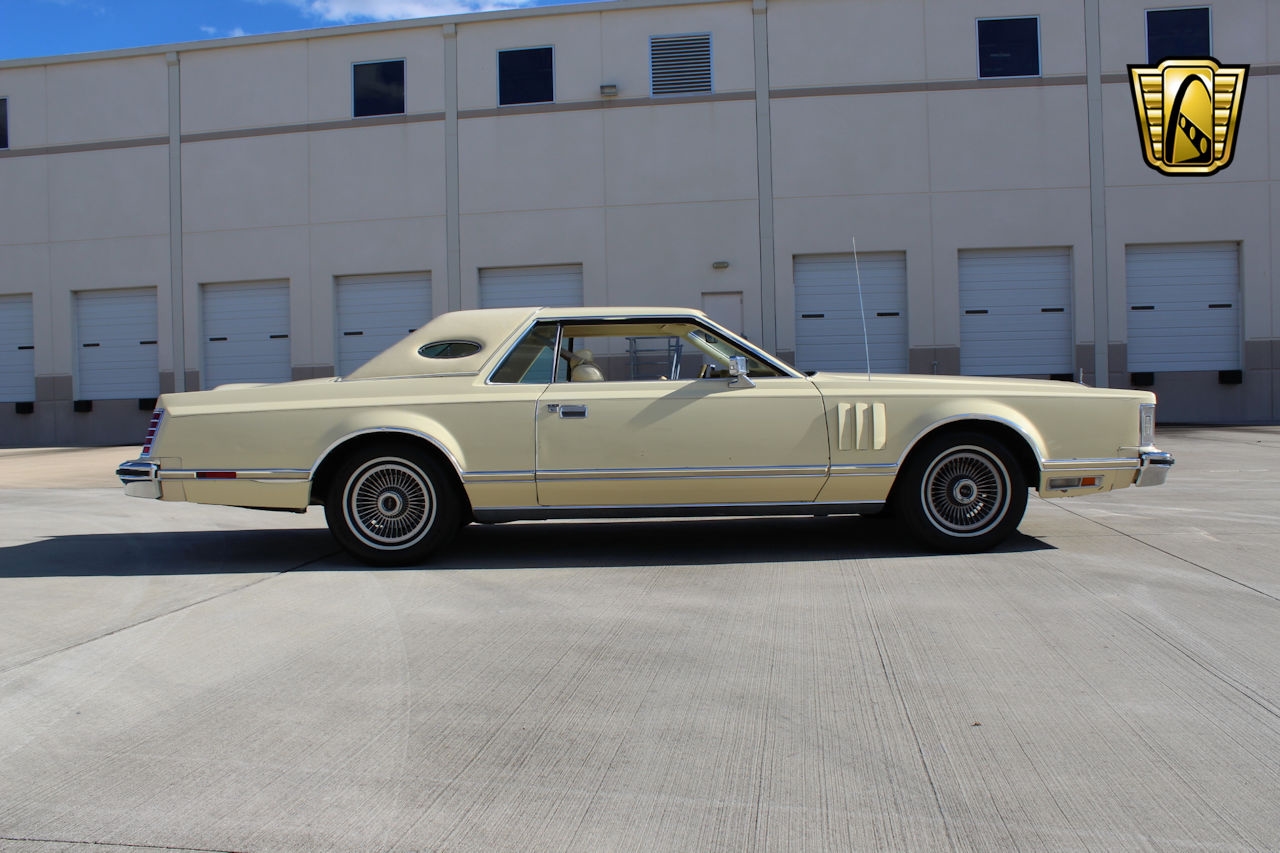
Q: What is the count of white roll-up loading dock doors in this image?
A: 8